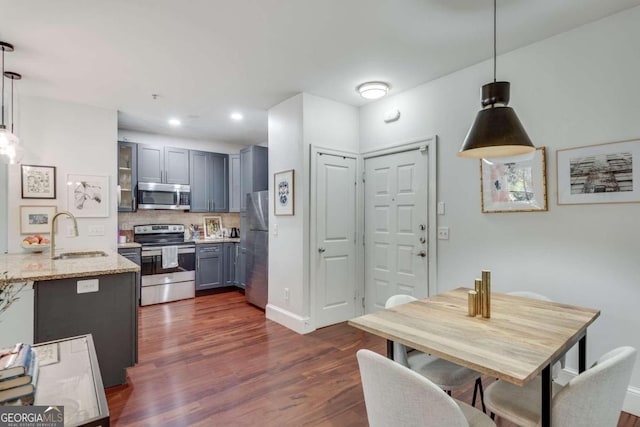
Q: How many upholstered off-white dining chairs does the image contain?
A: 4